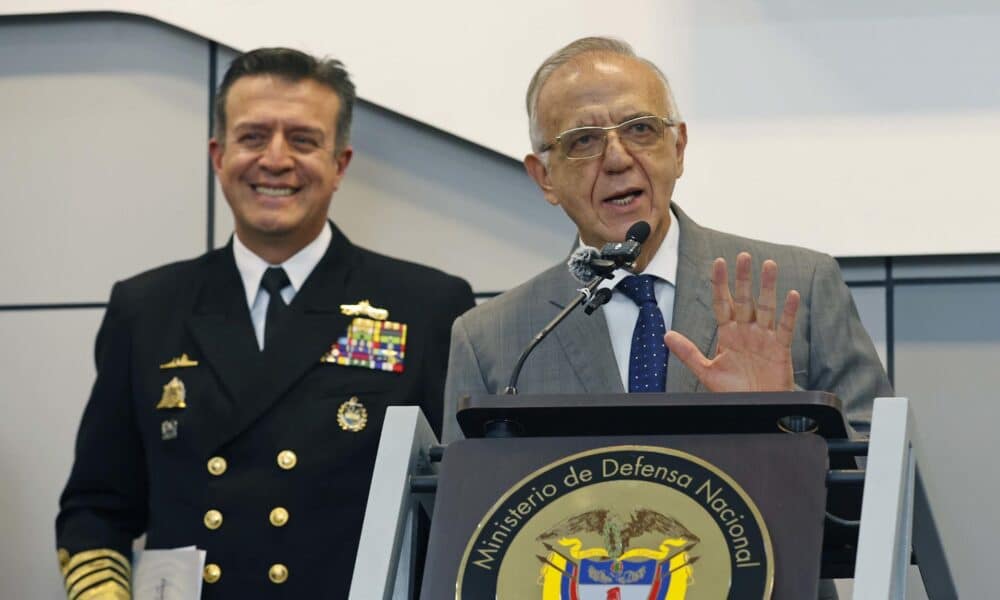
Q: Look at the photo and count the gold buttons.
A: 6